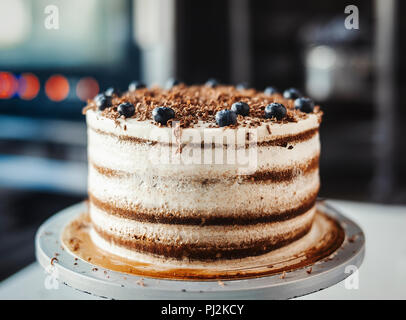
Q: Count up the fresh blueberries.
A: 14